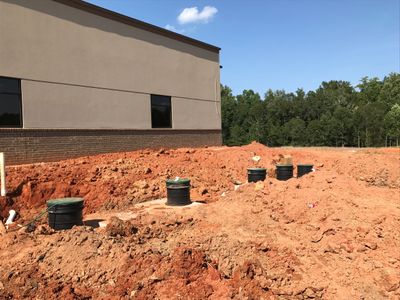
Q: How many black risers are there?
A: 5